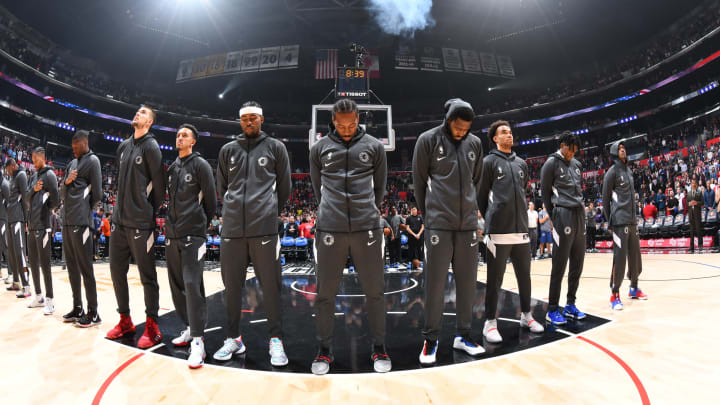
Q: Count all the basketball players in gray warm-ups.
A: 12